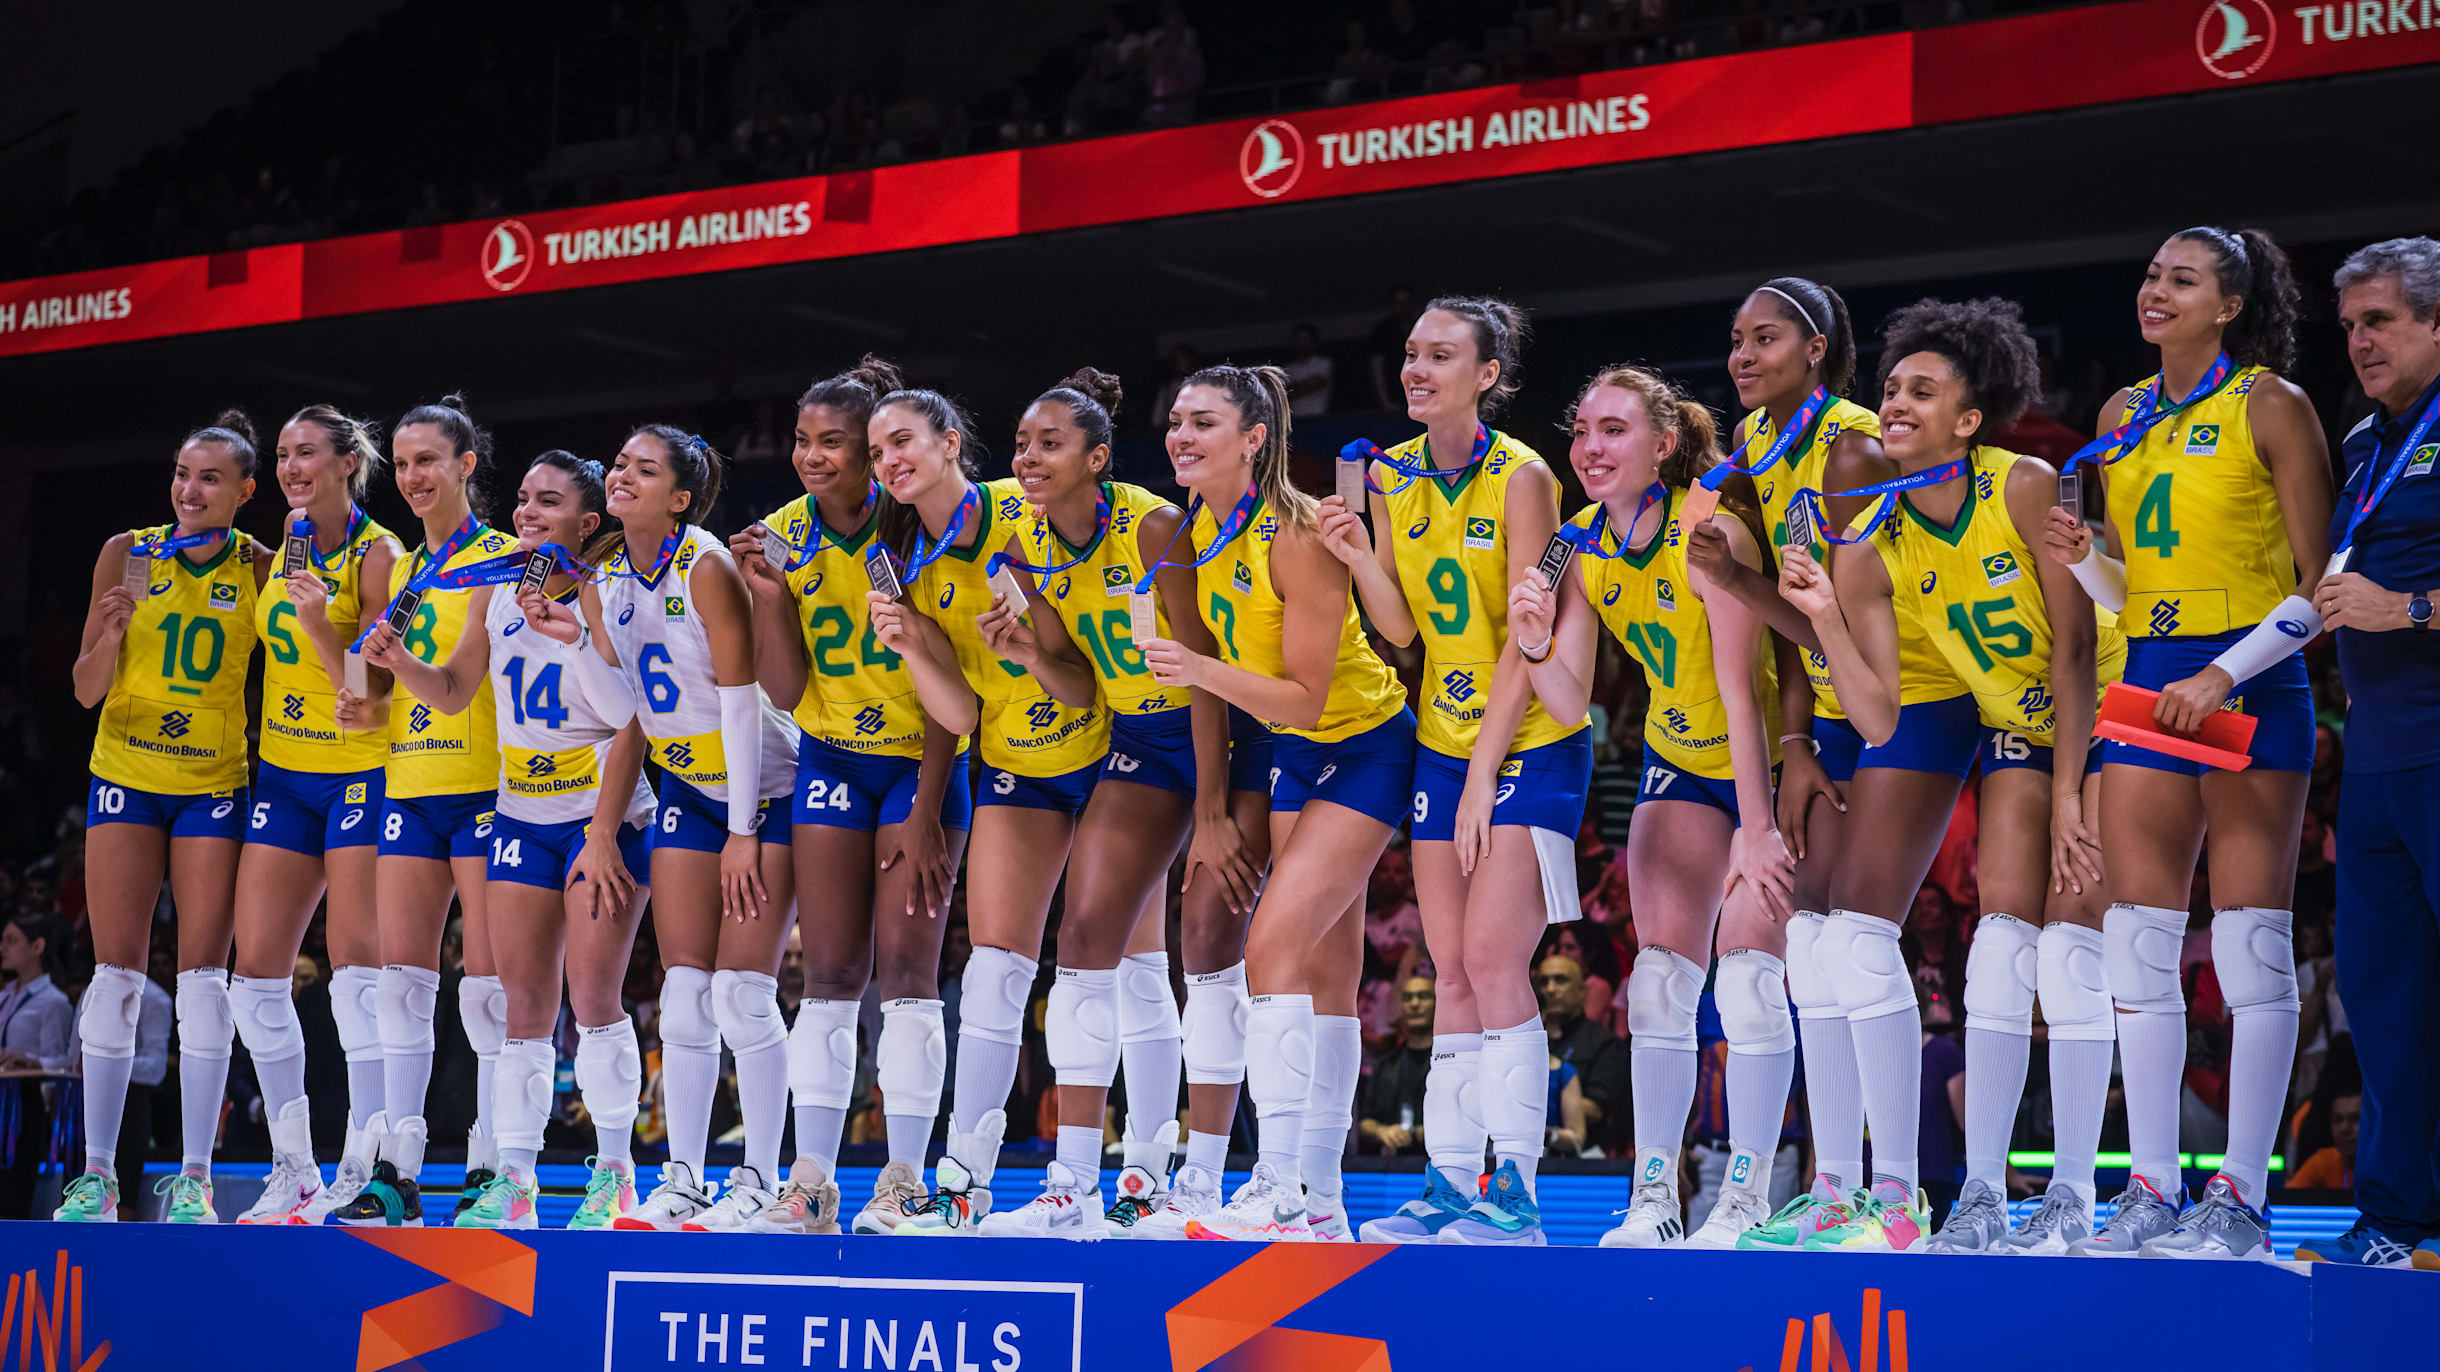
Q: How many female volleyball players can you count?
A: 14